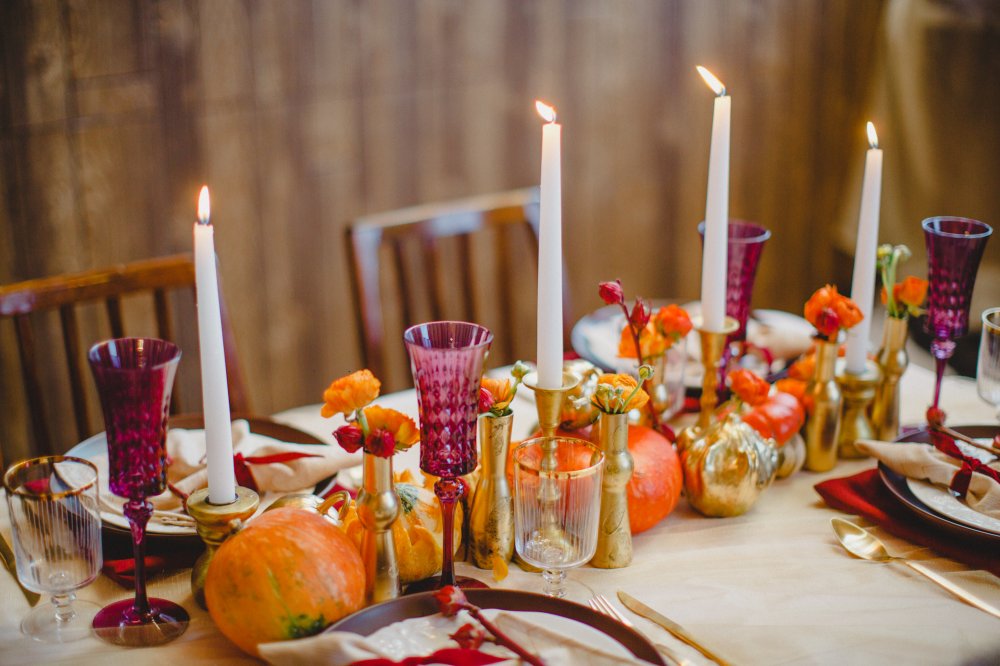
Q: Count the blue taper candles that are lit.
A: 0